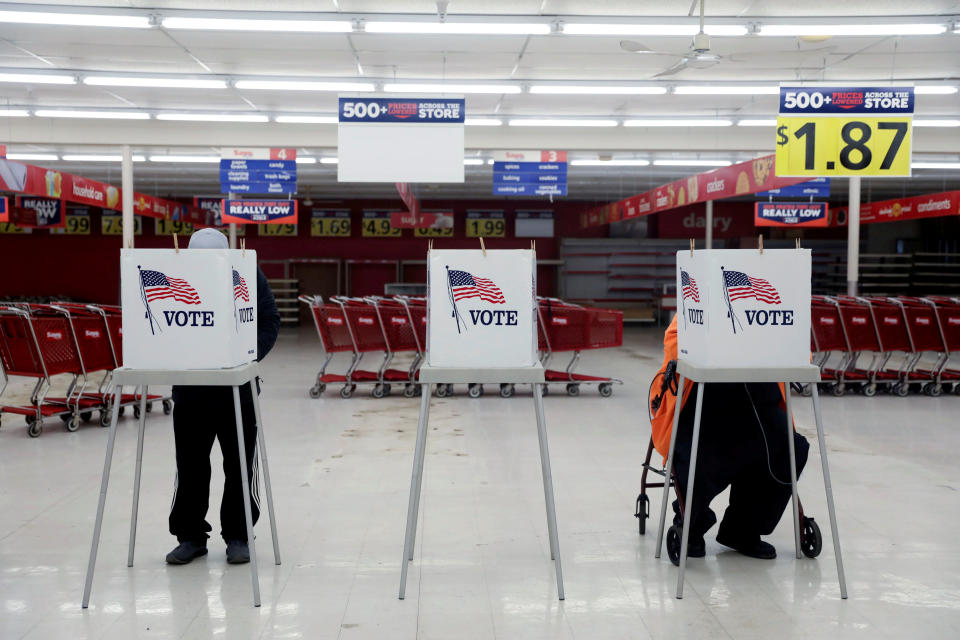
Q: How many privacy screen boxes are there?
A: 3